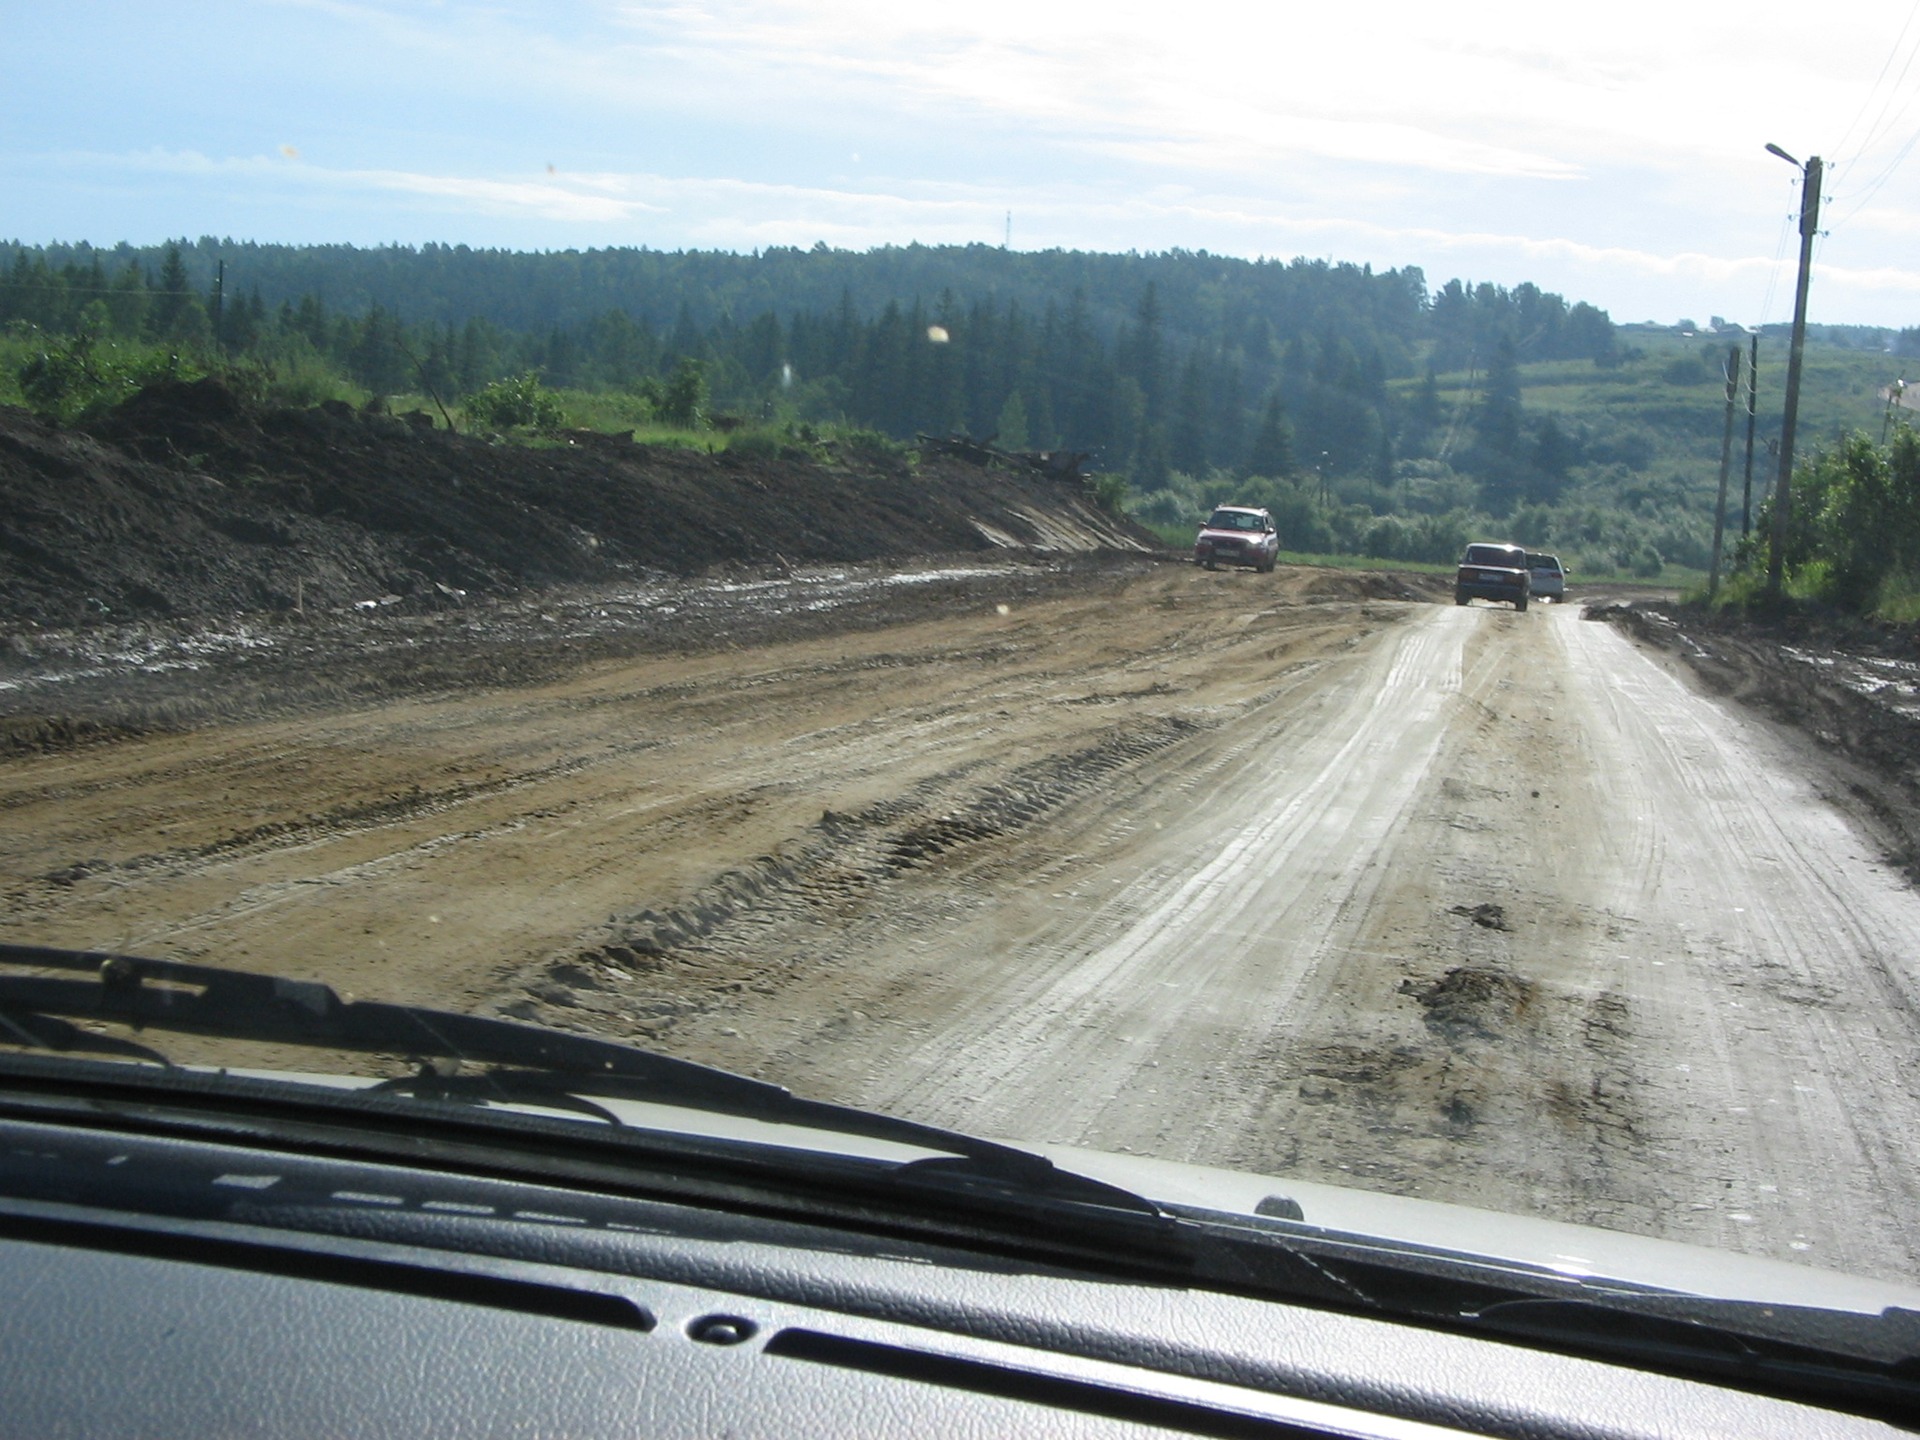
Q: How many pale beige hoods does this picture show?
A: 1